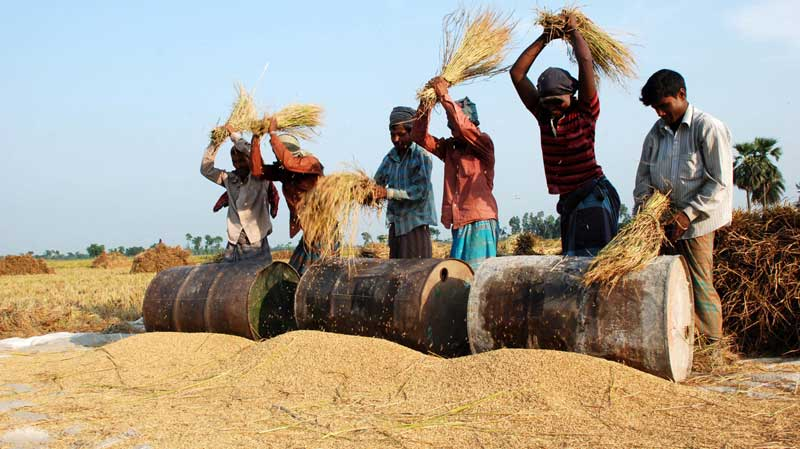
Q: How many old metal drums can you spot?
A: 3